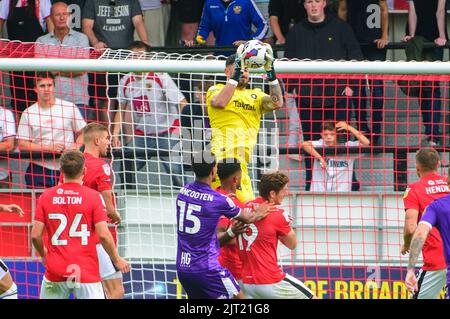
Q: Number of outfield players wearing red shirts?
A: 5